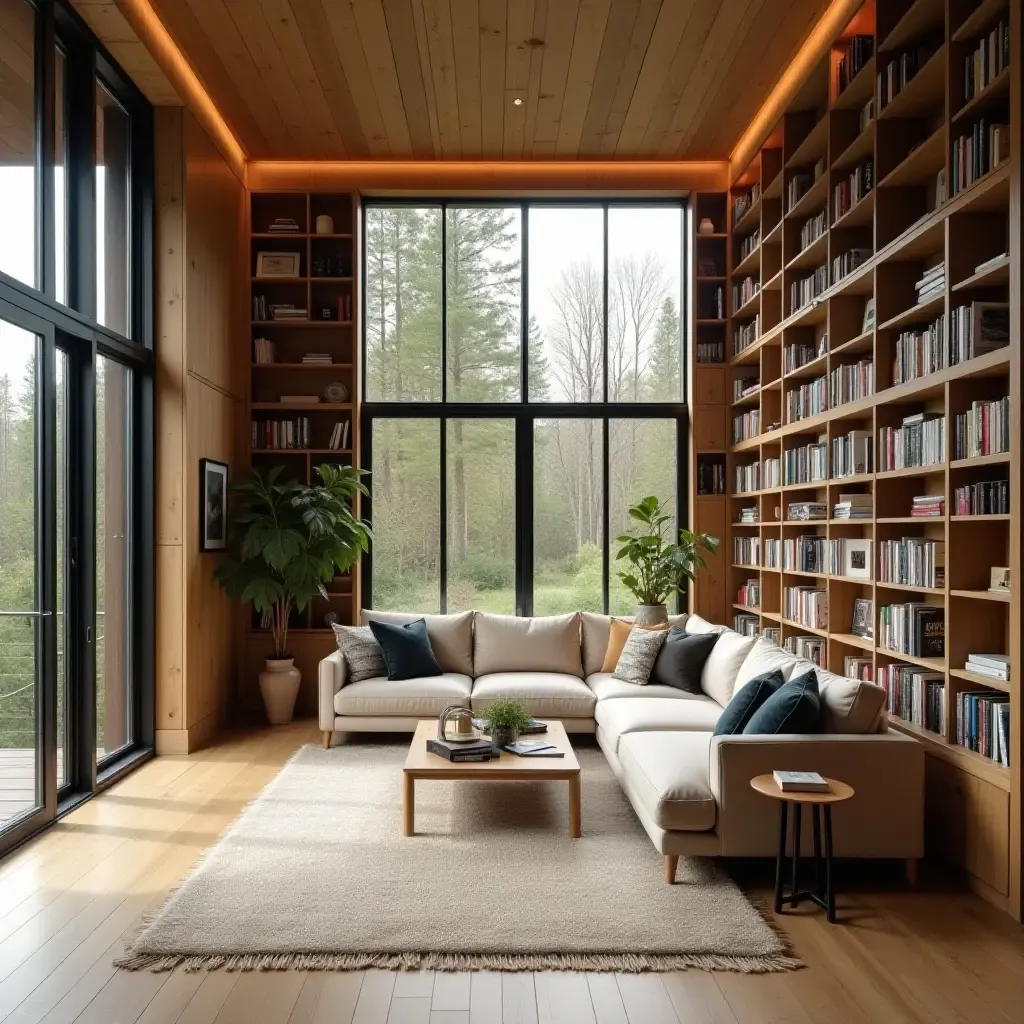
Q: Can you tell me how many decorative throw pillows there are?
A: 7